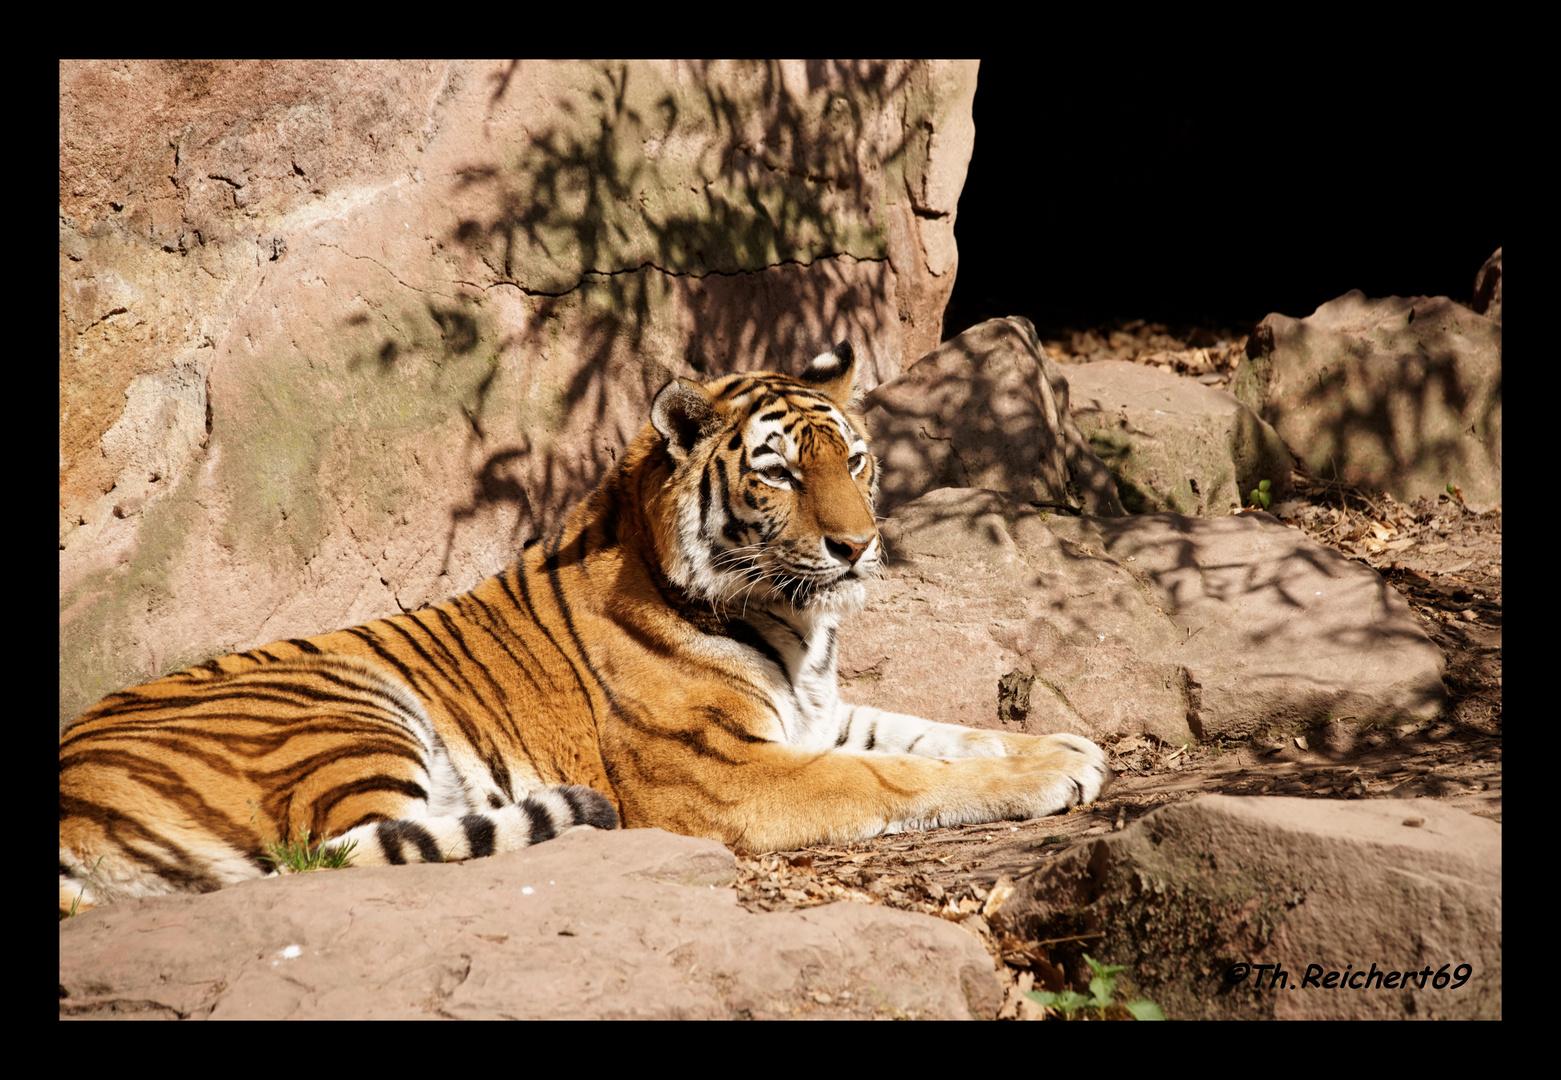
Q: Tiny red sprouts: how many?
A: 0